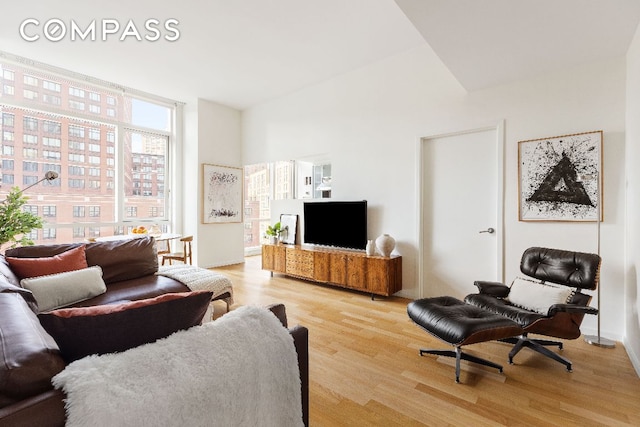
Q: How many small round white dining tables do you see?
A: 1